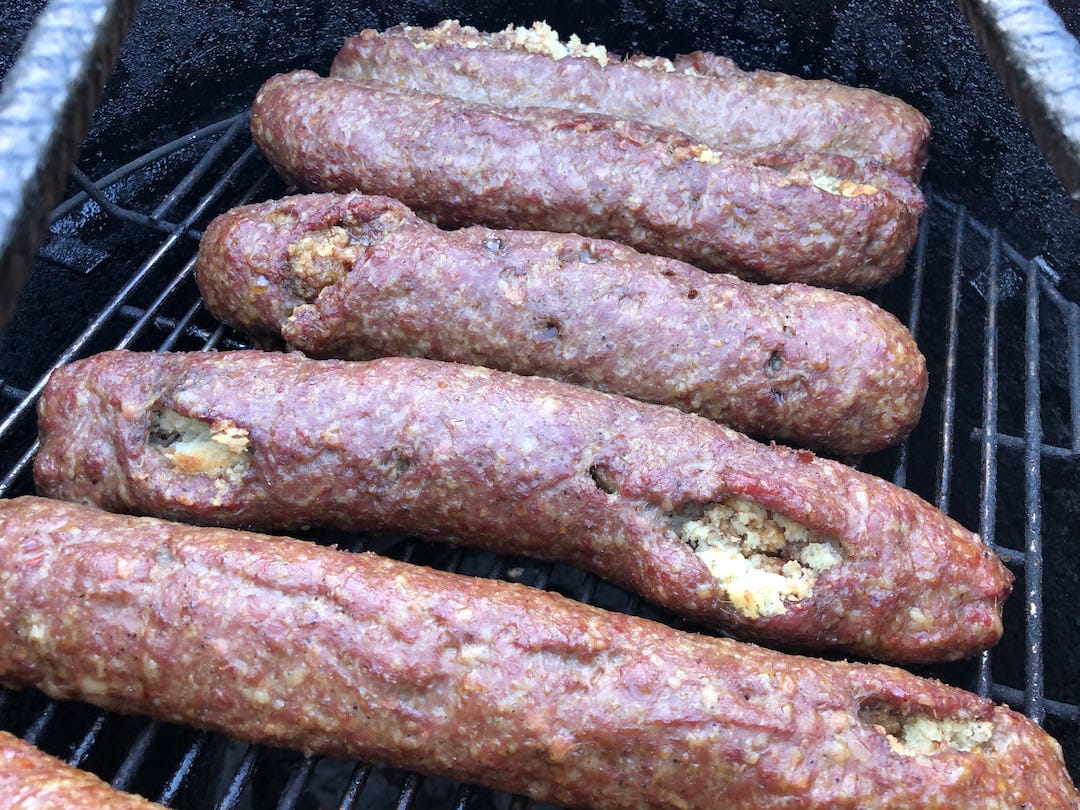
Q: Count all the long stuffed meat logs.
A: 6